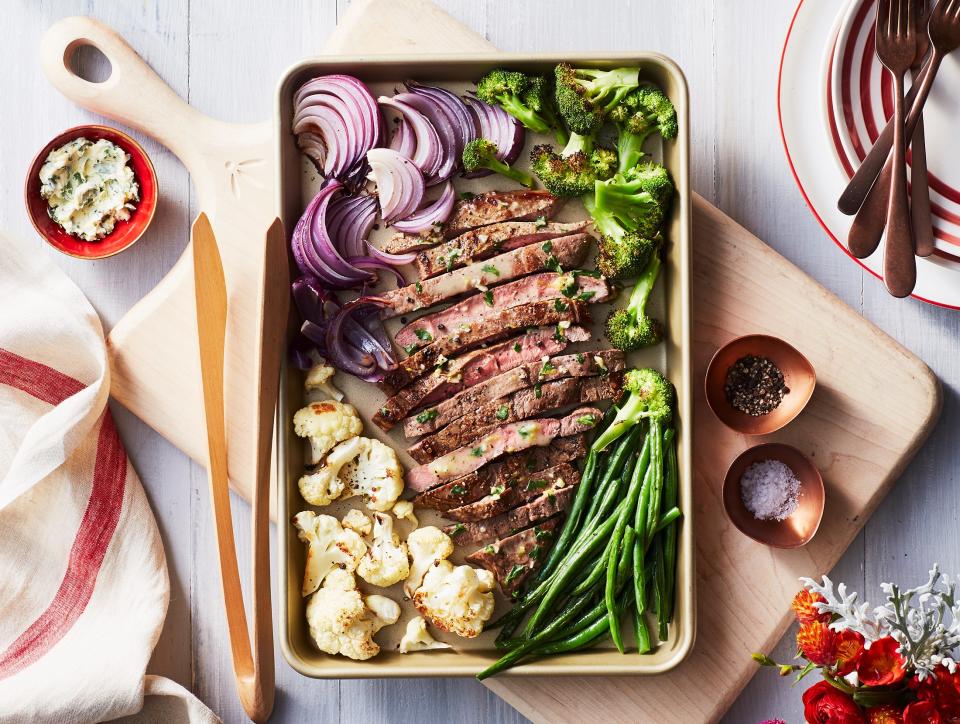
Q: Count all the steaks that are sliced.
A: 13